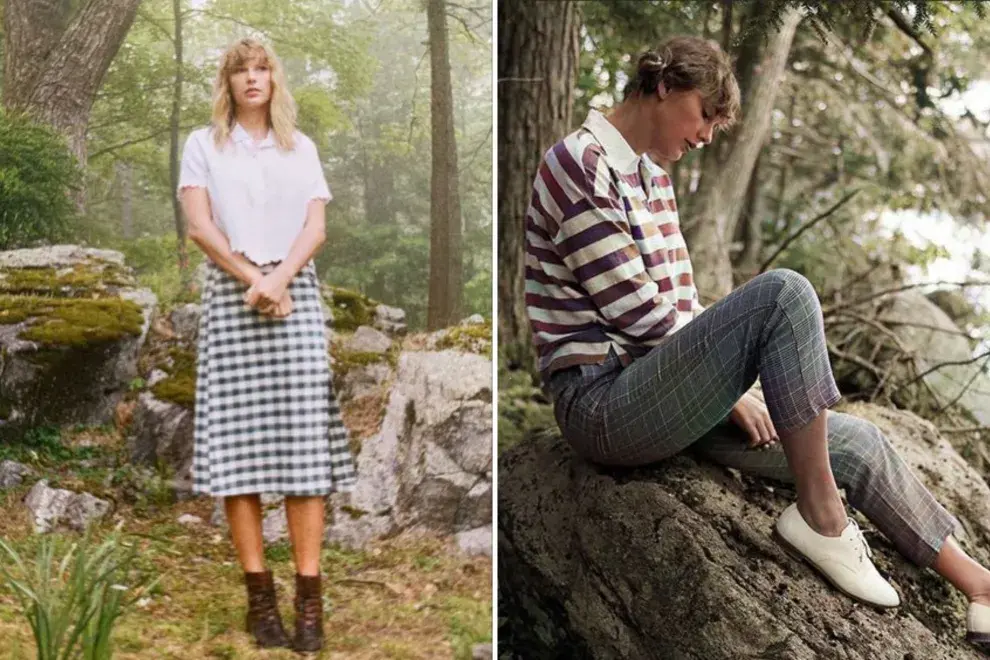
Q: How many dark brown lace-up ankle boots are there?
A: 2